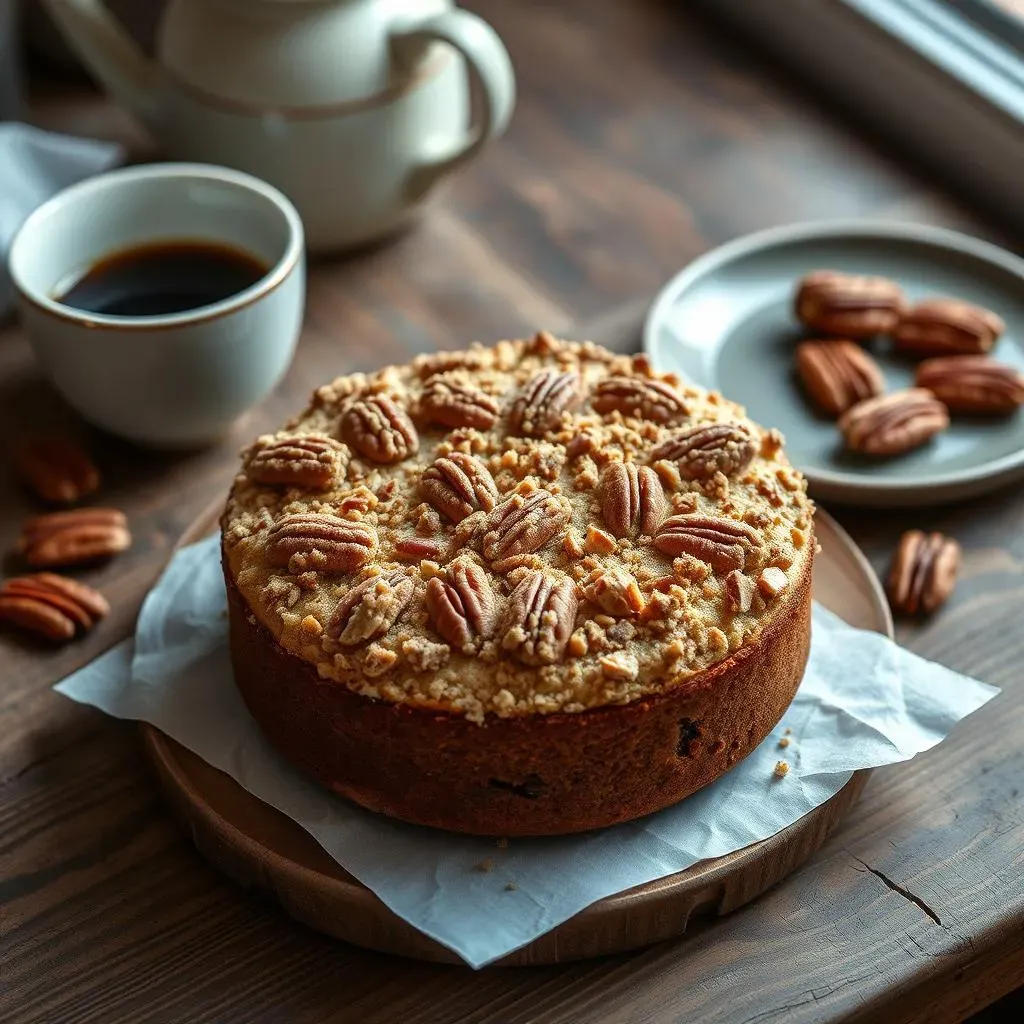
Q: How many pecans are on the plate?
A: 5